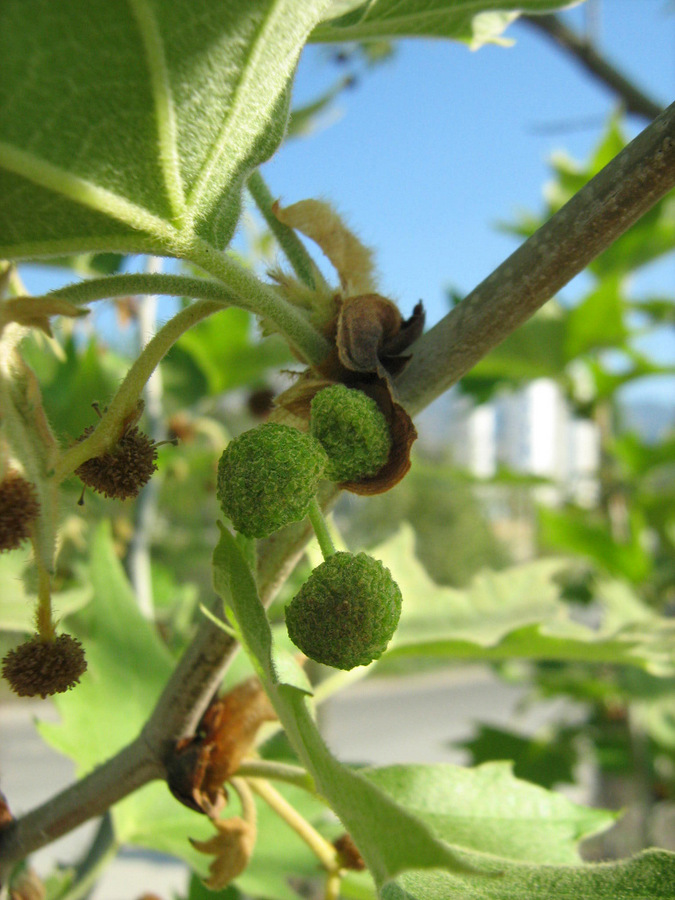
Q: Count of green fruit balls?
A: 3